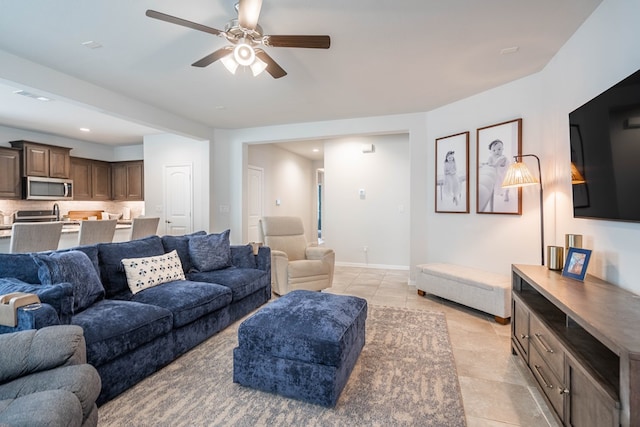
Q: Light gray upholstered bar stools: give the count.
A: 3